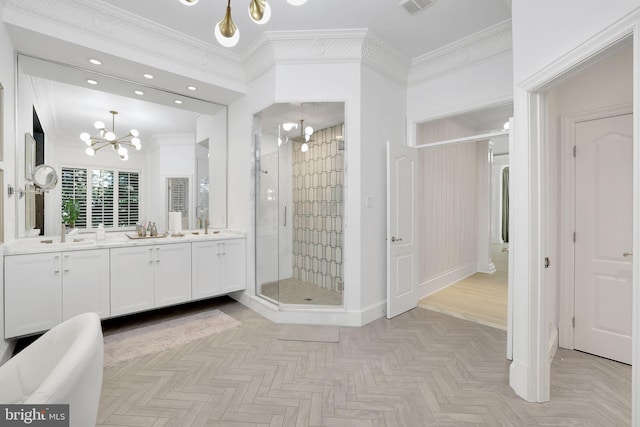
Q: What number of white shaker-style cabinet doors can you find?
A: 6